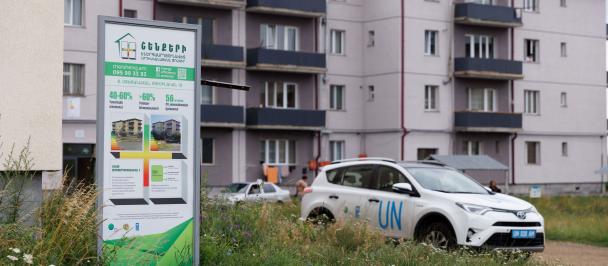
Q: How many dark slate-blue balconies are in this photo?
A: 8